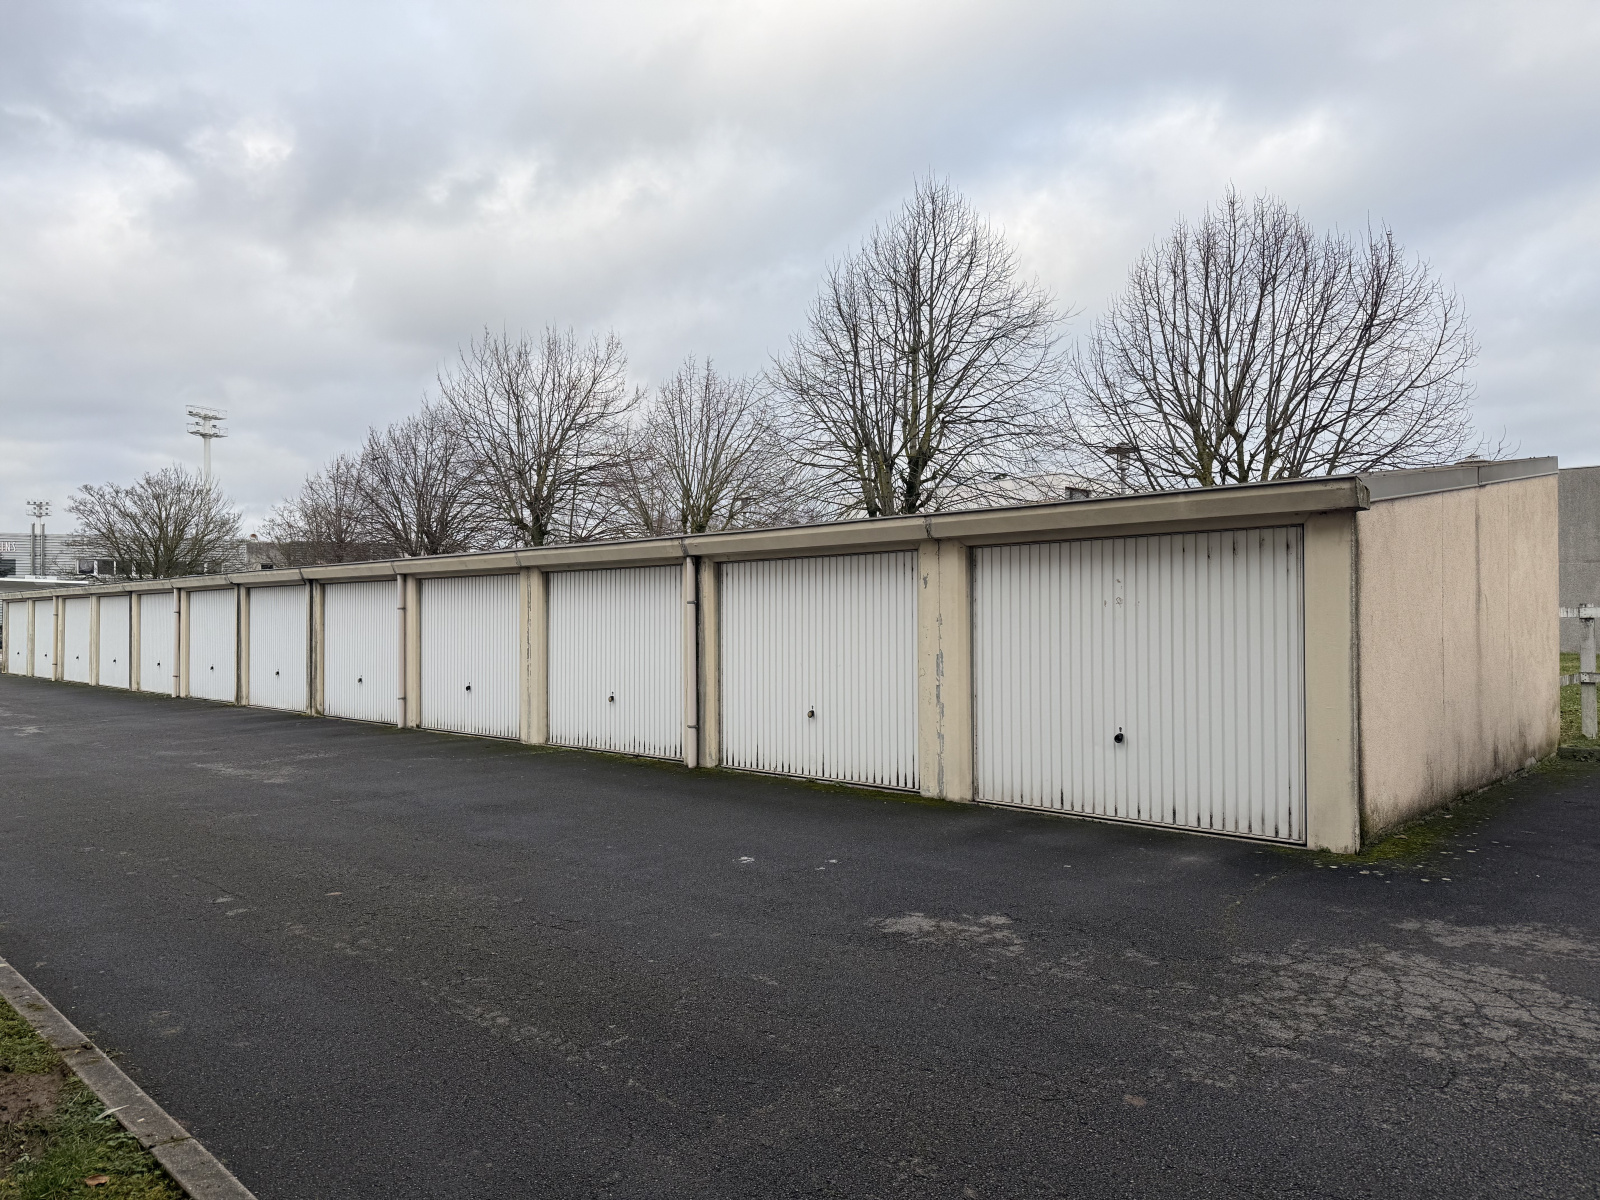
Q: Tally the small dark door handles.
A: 12